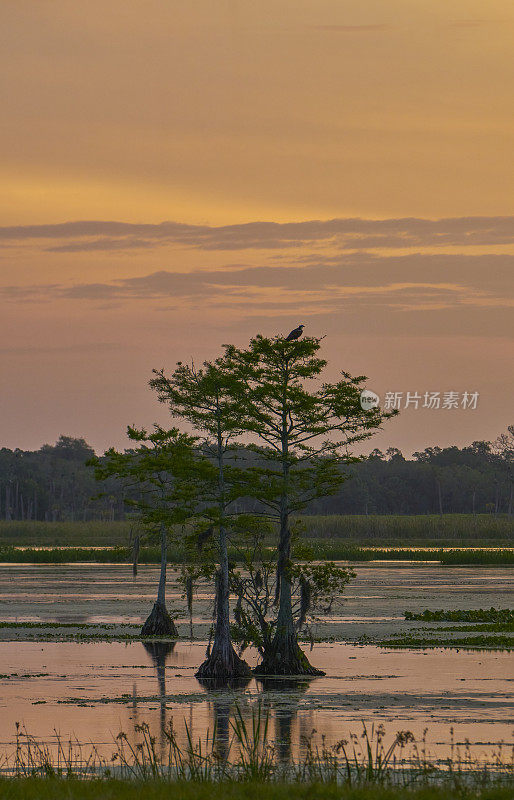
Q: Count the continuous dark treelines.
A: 1